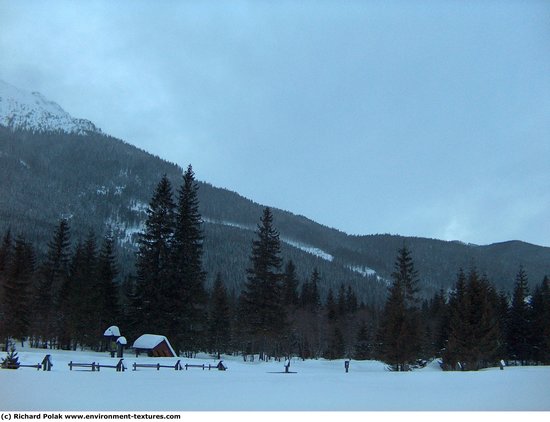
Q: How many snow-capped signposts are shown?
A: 2